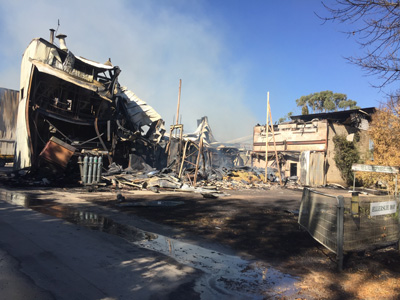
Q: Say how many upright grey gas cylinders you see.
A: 5